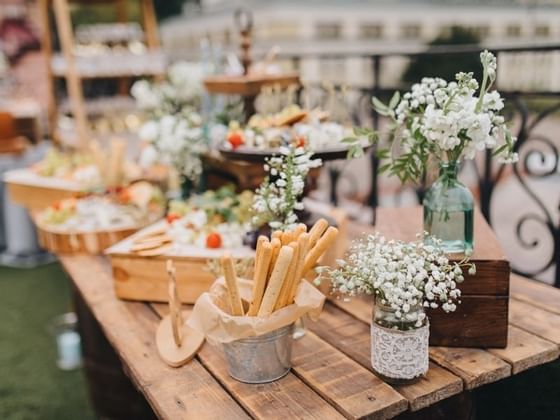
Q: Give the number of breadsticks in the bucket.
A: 12